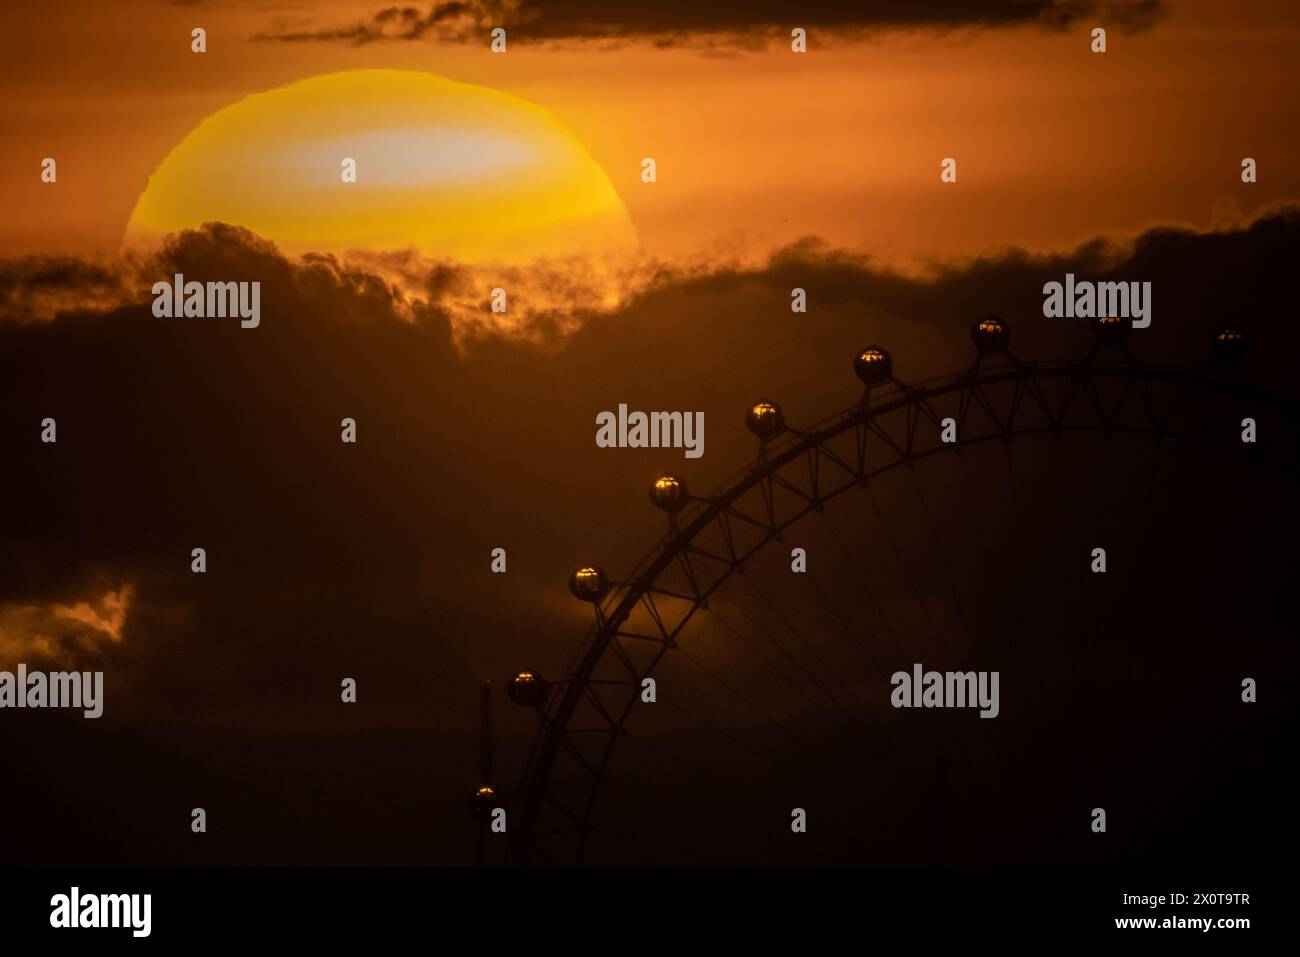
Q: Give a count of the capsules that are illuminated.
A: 9